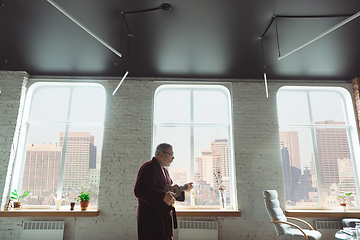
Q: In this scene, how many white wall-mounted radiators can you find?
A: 3